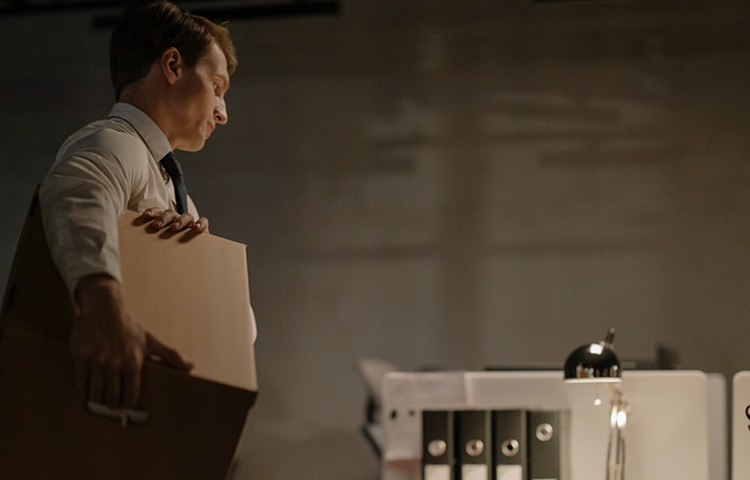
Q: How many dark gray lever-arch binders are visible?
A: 4